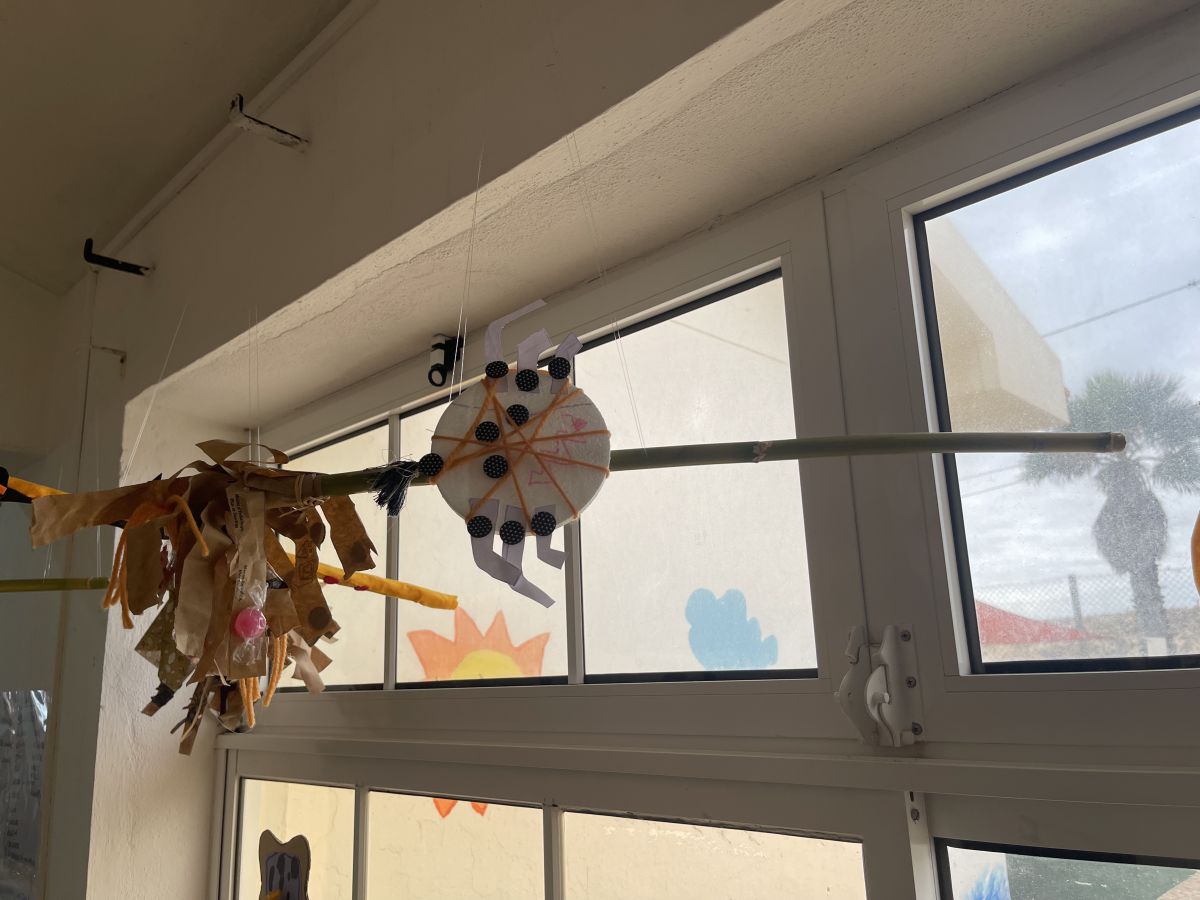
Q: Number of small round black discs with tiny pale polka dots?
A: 10